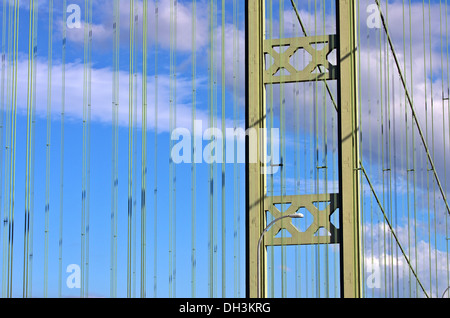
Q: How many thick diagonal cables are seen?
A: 2